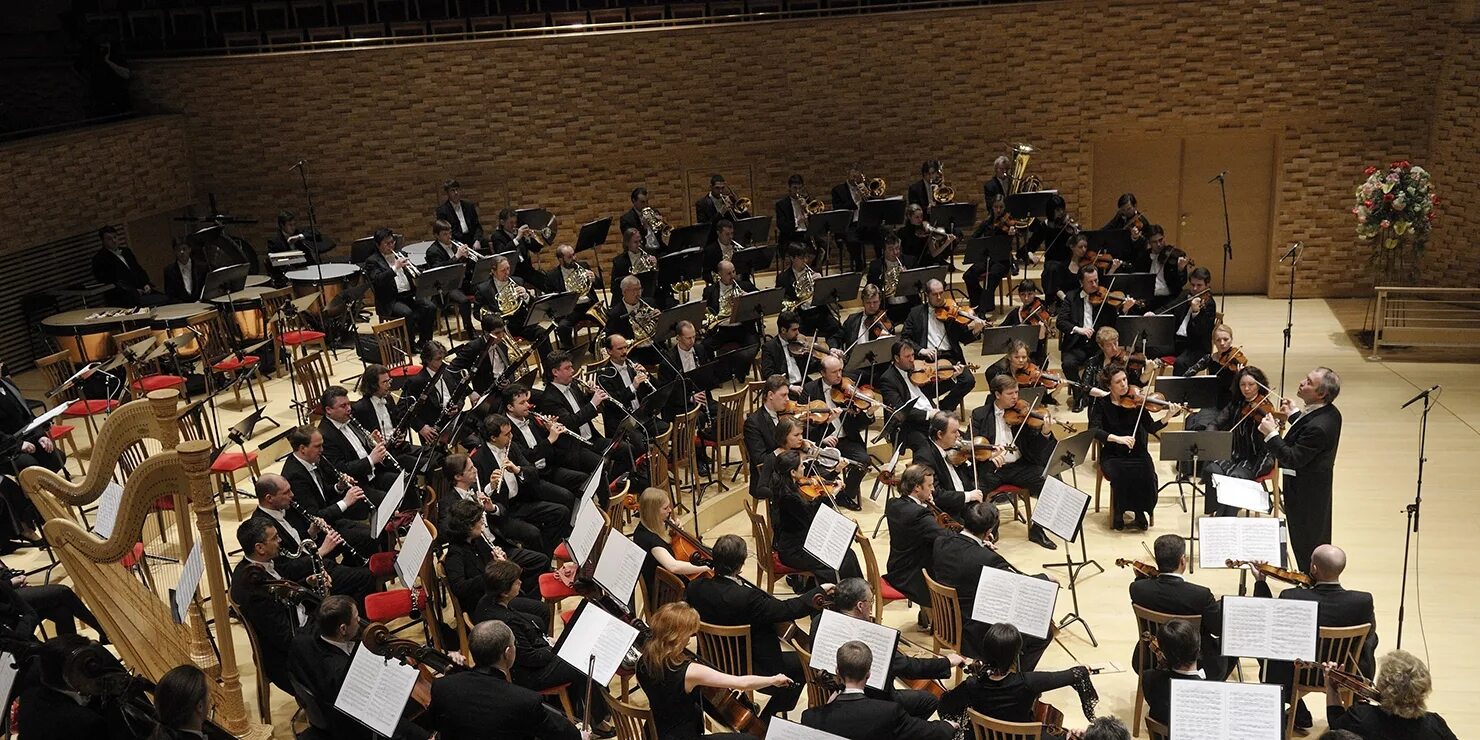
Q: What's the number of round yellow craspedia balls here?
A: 0